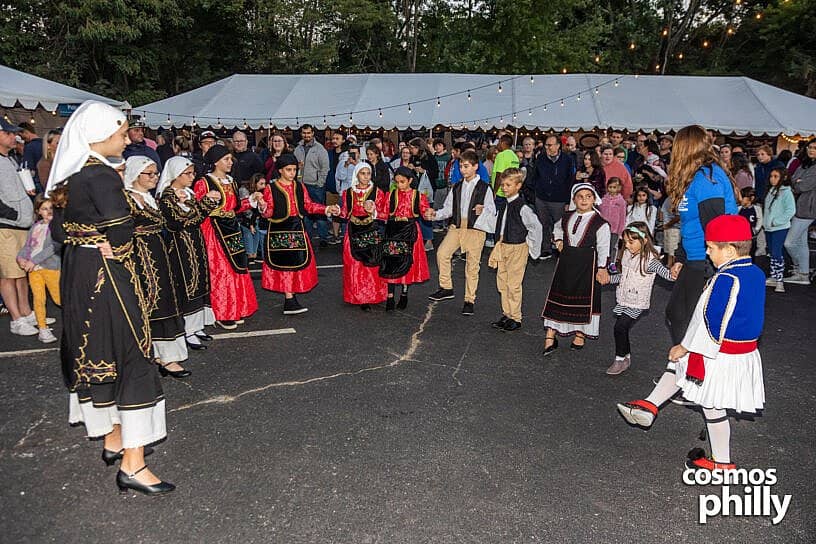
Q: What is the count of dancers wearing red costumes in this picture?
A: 4